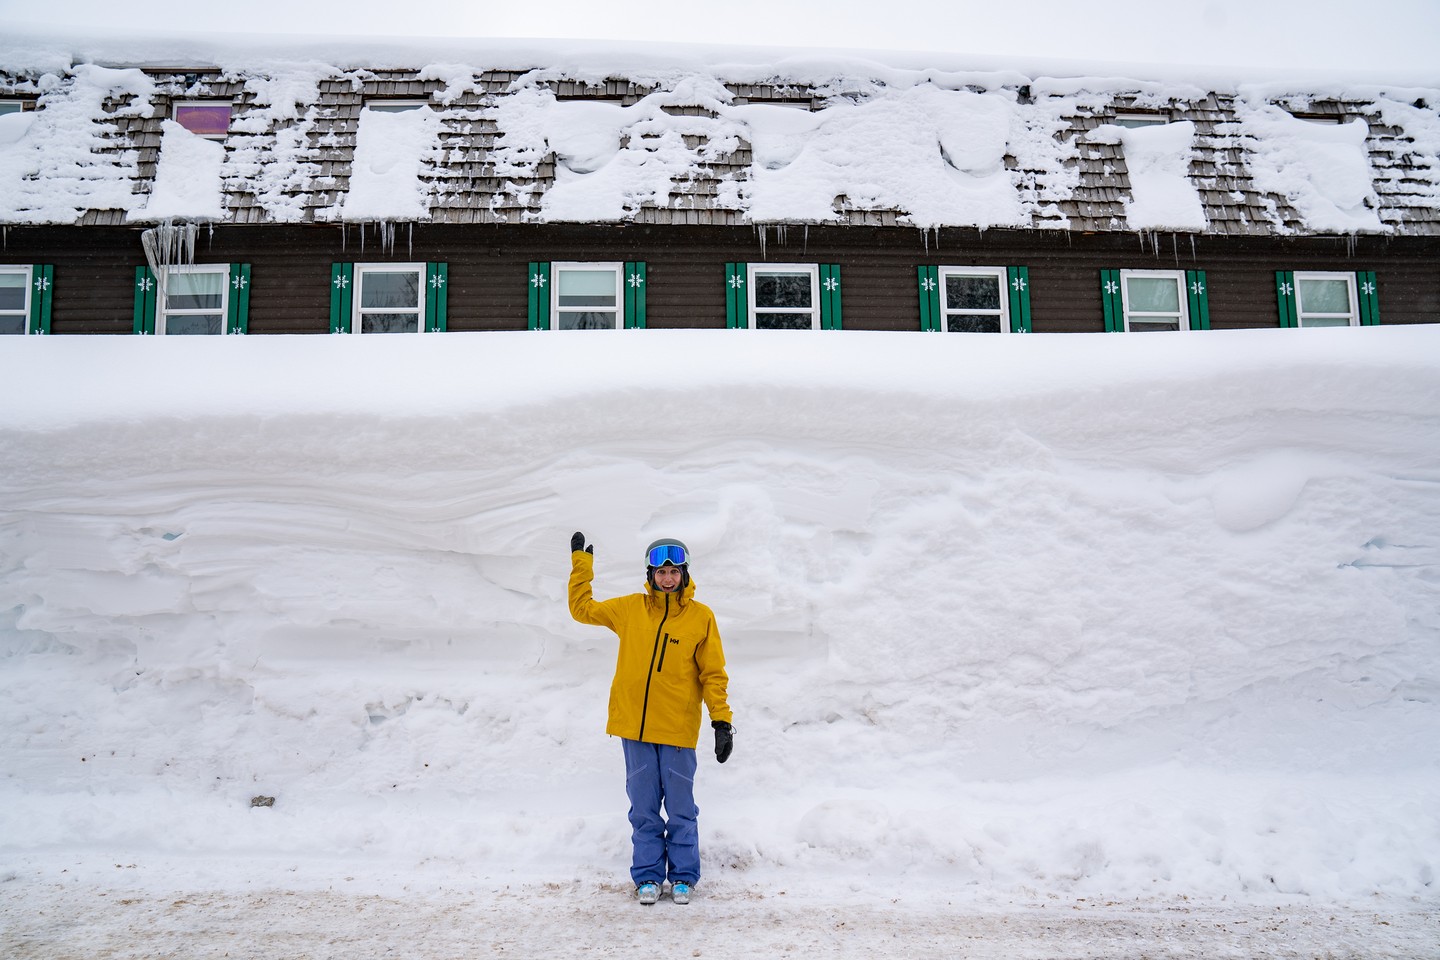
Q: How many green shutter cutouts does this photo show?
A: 15